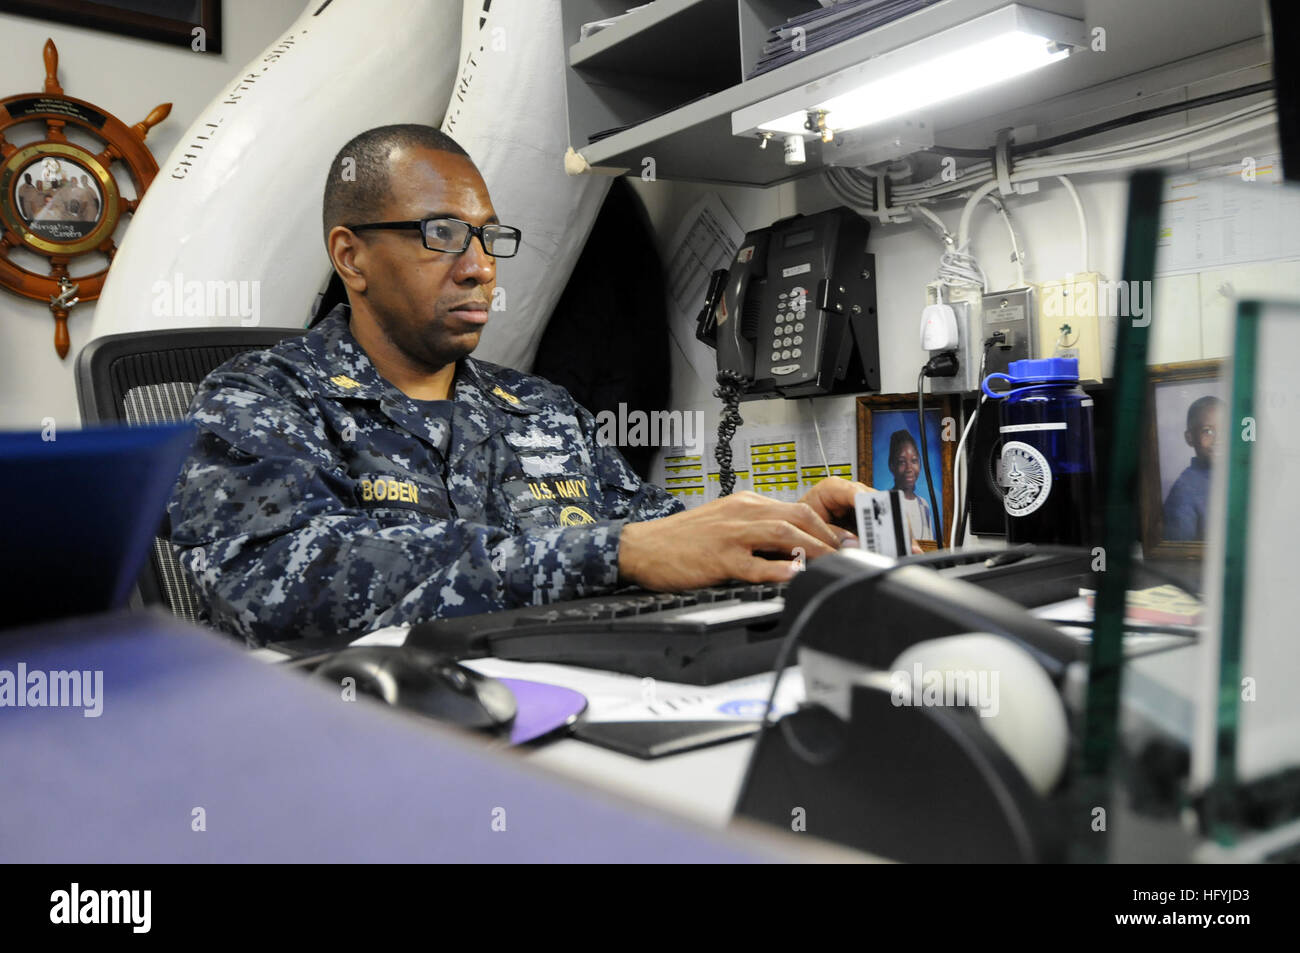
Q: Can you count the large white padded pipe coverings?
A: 2